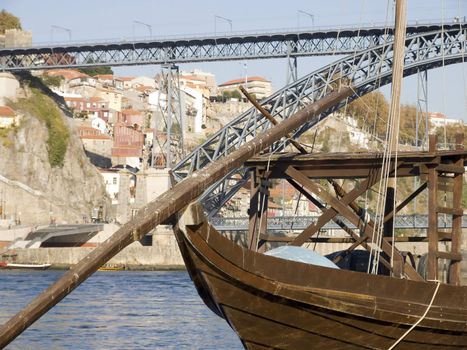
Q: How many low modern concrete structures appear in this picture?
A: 1